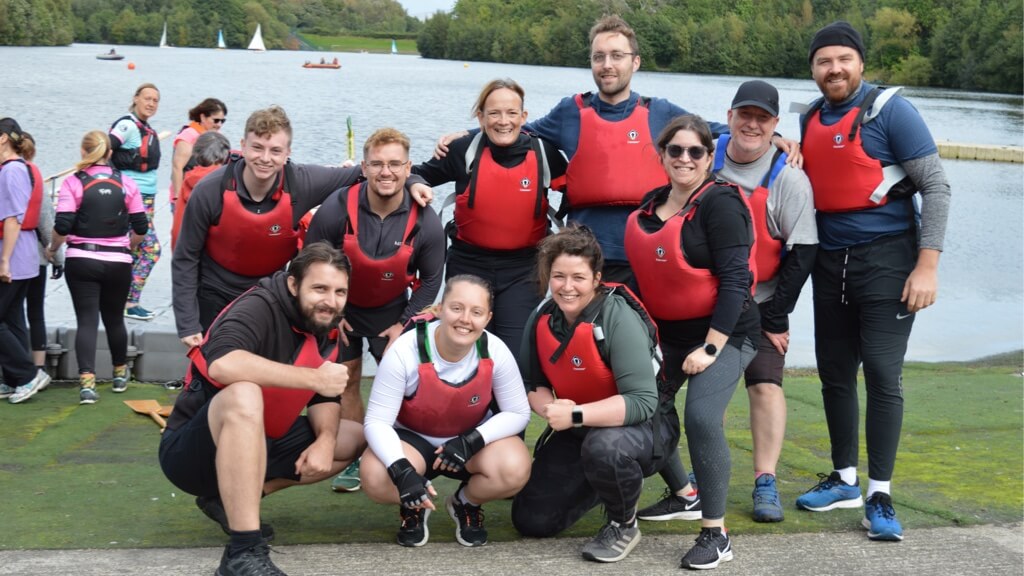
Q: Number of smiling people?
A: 10